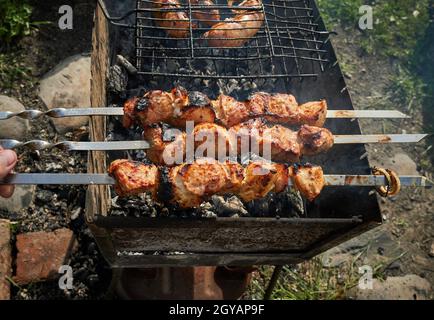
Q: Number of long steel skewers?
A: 3